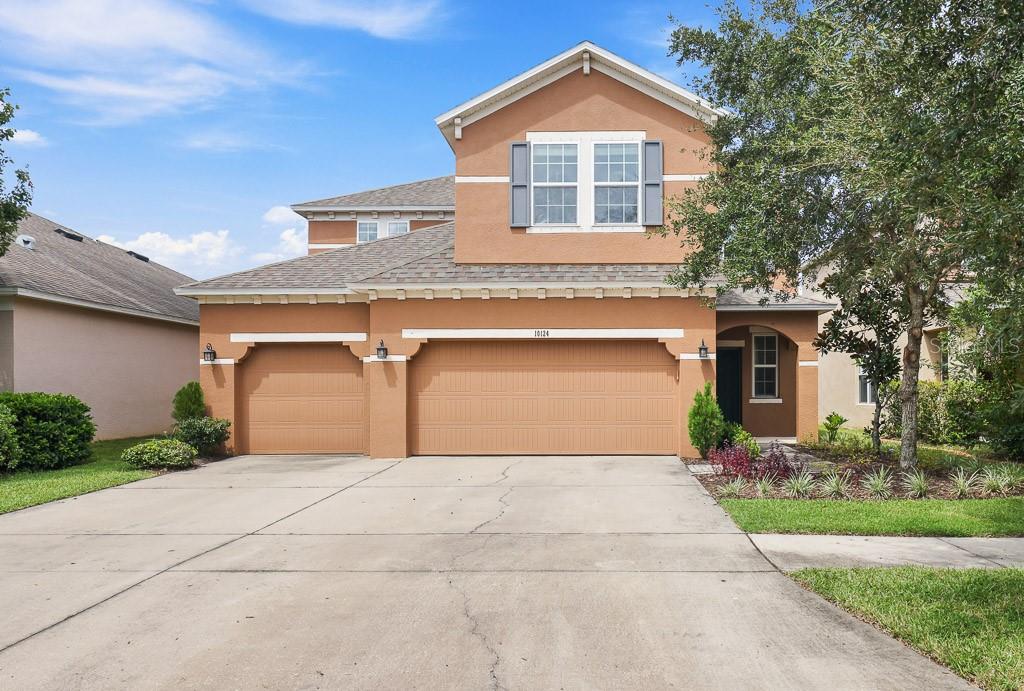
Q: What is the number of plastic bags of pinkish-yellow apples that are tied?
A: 0